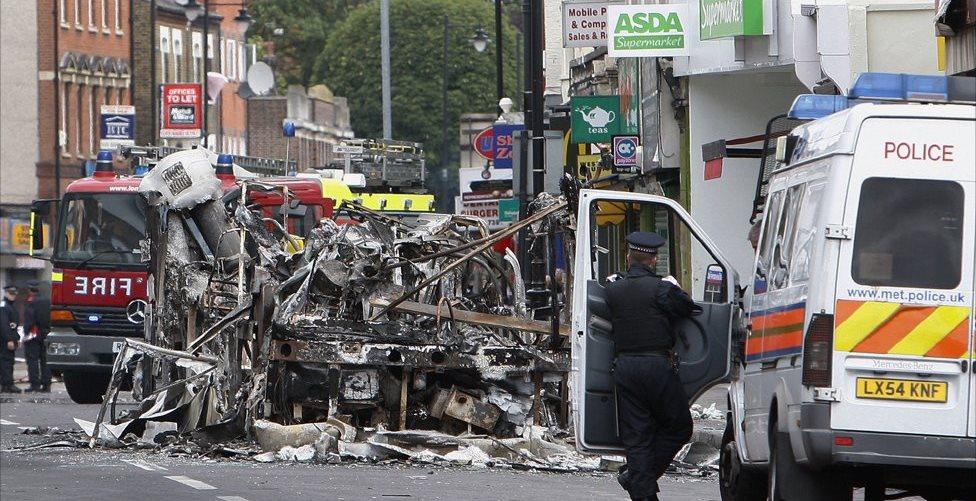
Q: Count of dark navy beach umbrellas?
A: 0